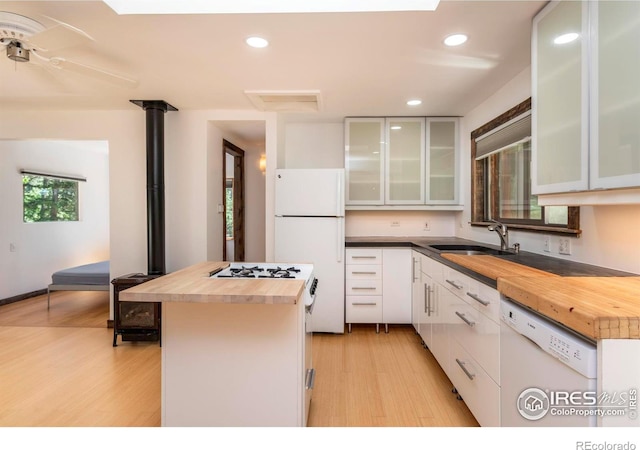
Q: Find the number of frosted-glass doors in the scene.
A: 5